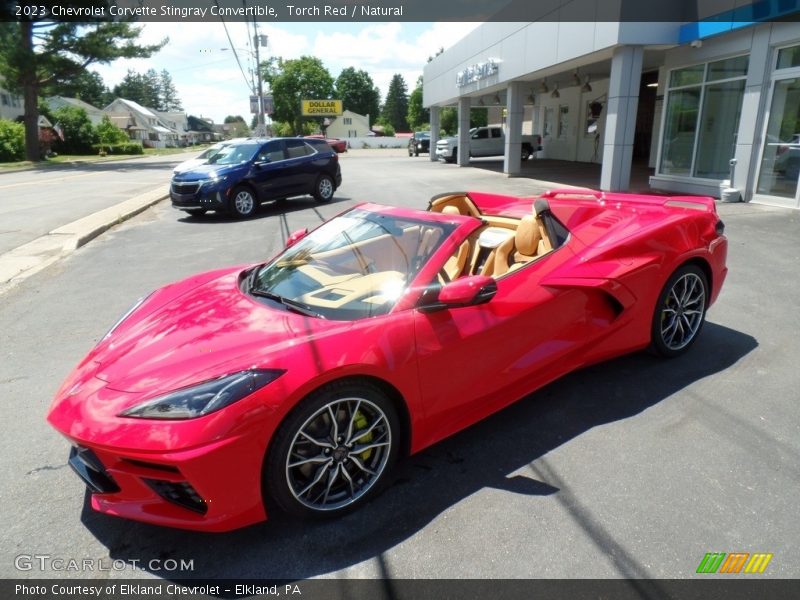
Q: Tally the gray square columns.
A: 4